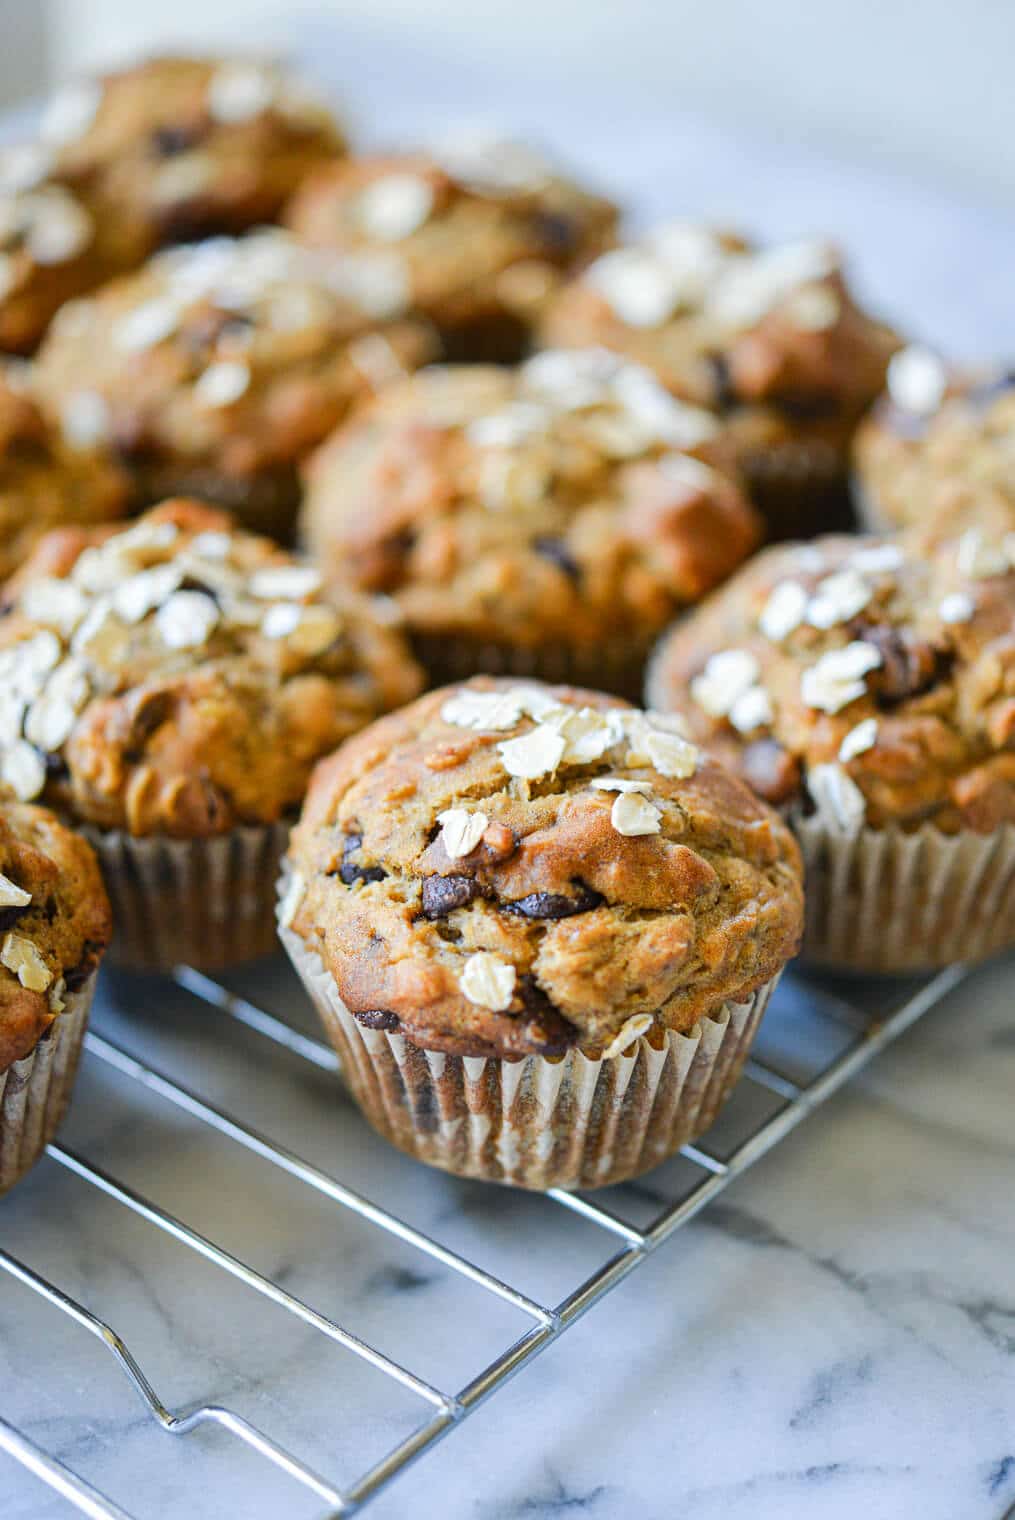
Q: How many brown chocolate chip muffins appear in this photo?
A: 12